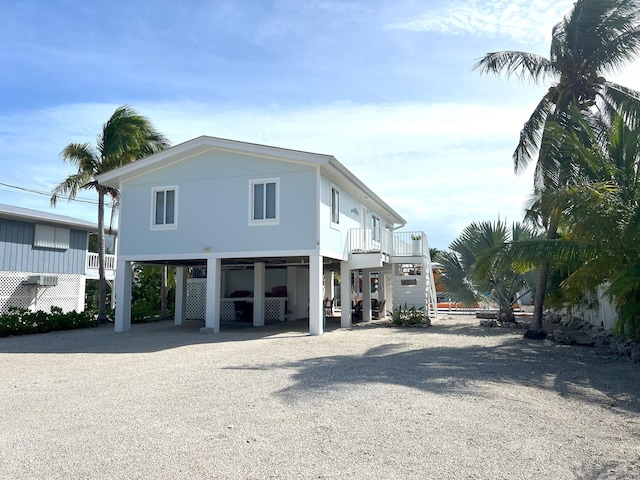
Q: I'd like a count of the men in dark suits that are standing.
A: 0